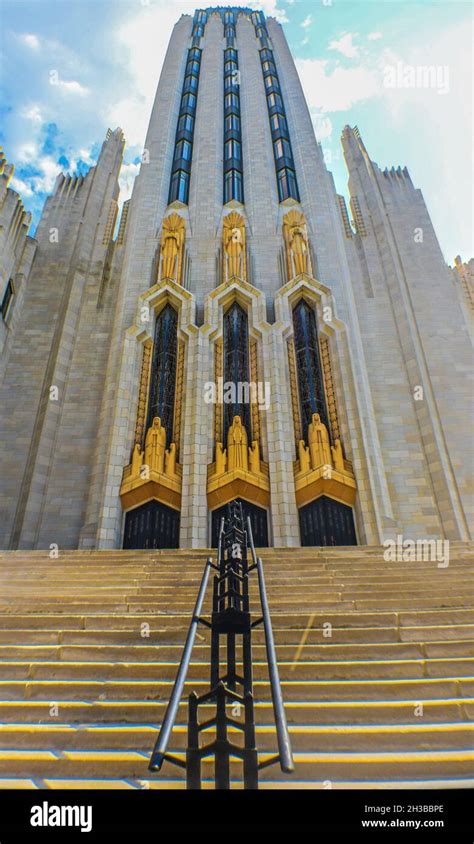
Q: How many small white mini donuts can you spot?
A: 0